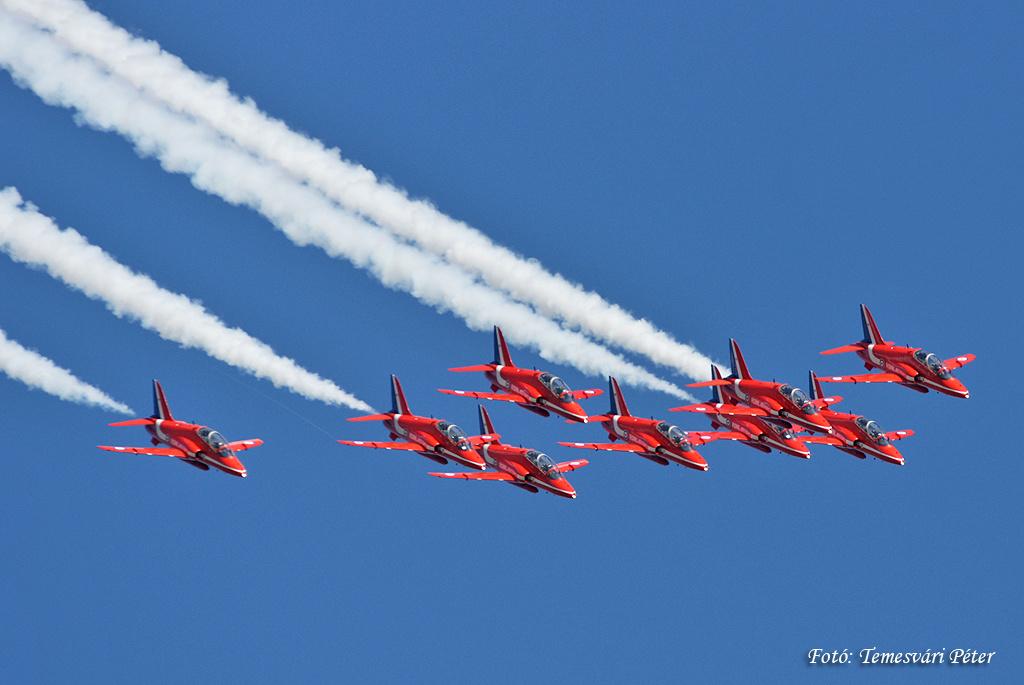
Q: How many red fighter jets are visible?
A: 9